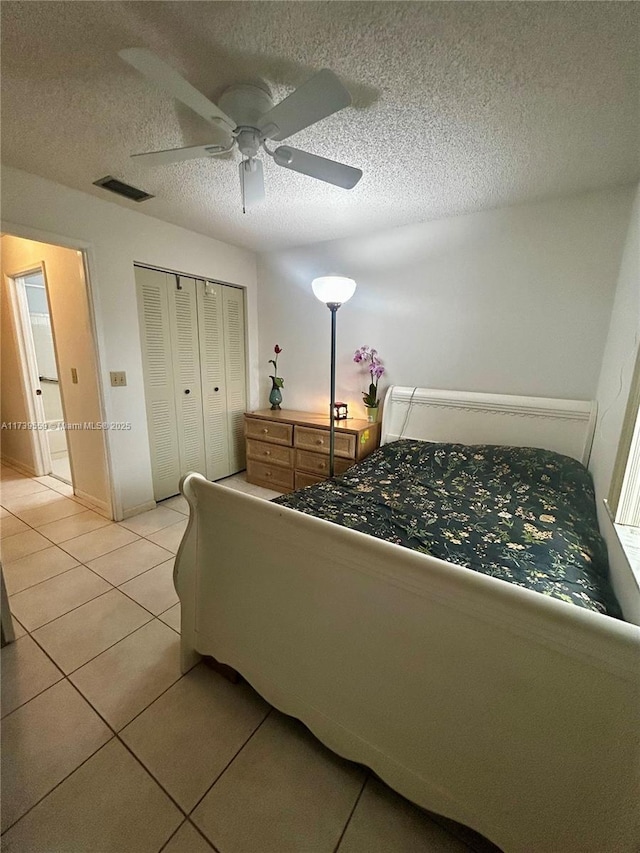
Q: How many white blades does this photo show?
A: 5